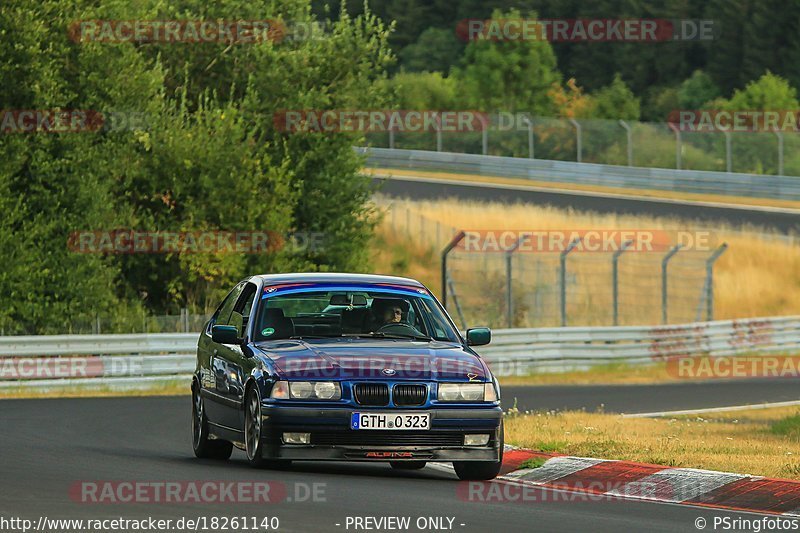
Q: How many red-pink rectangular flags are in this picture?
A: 0